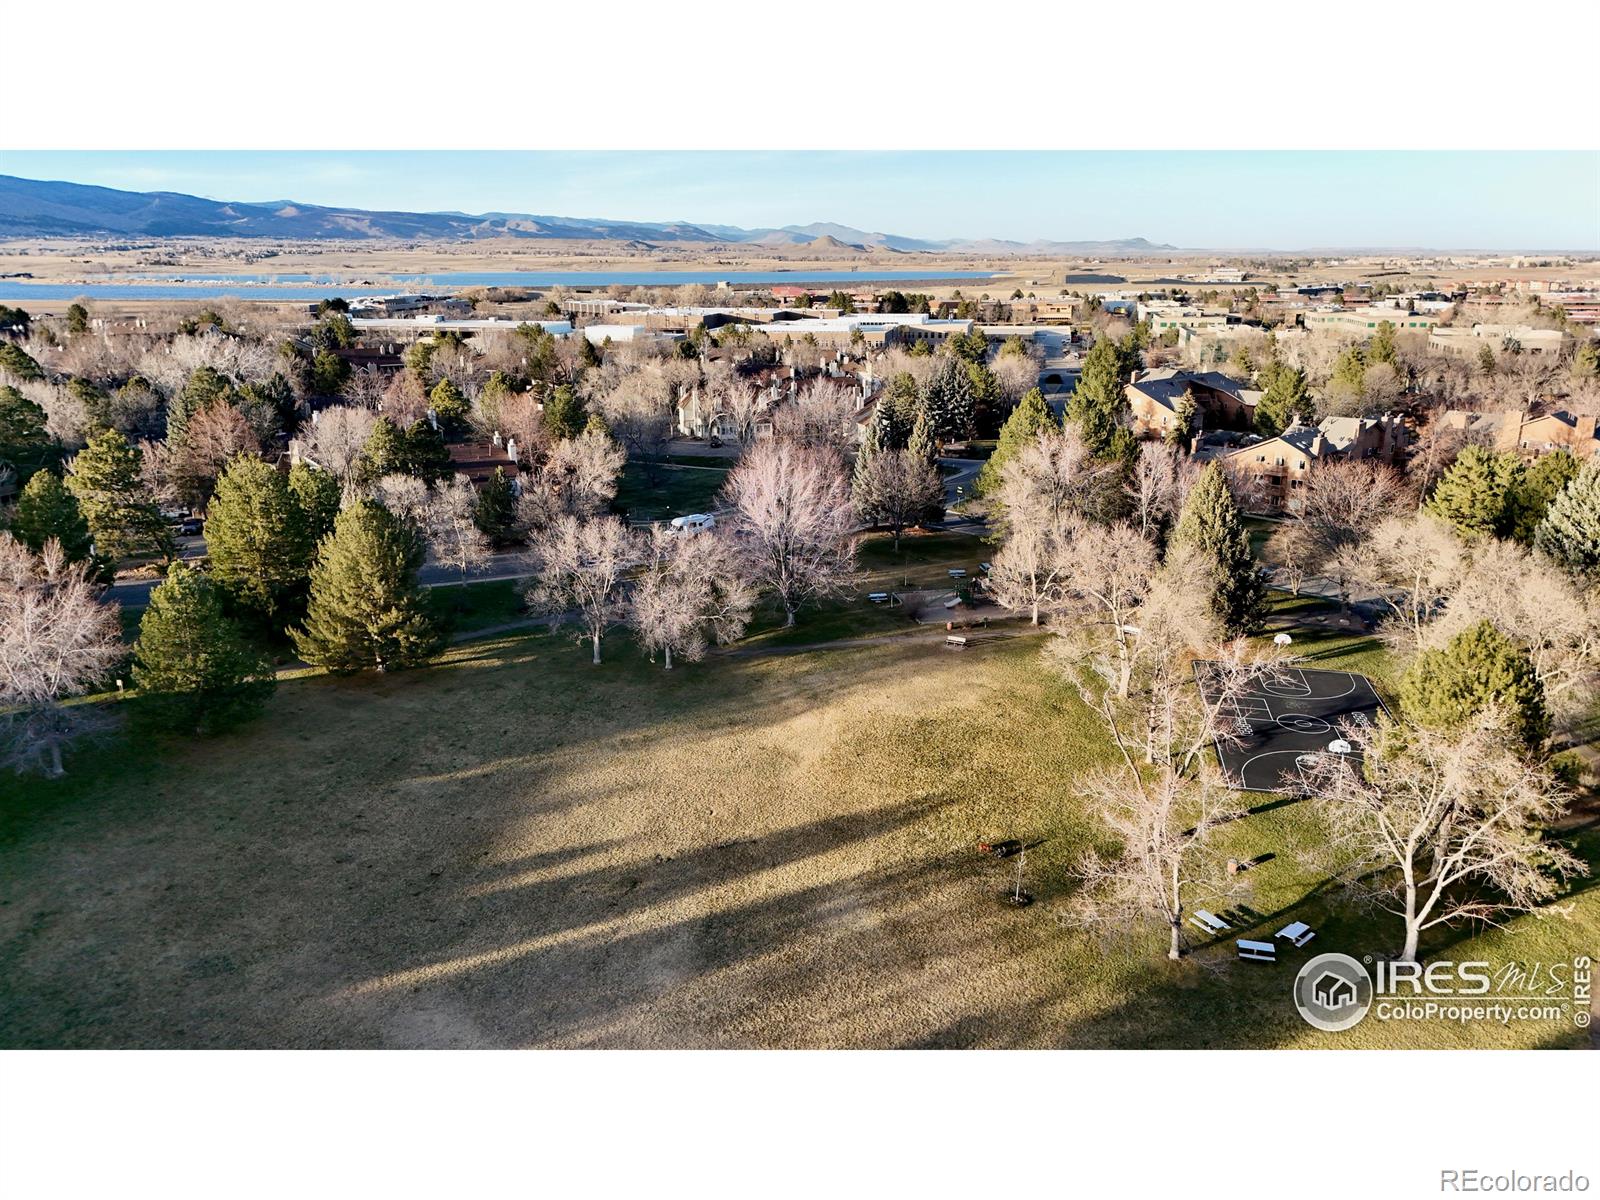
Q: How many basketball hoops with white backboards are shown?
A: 2